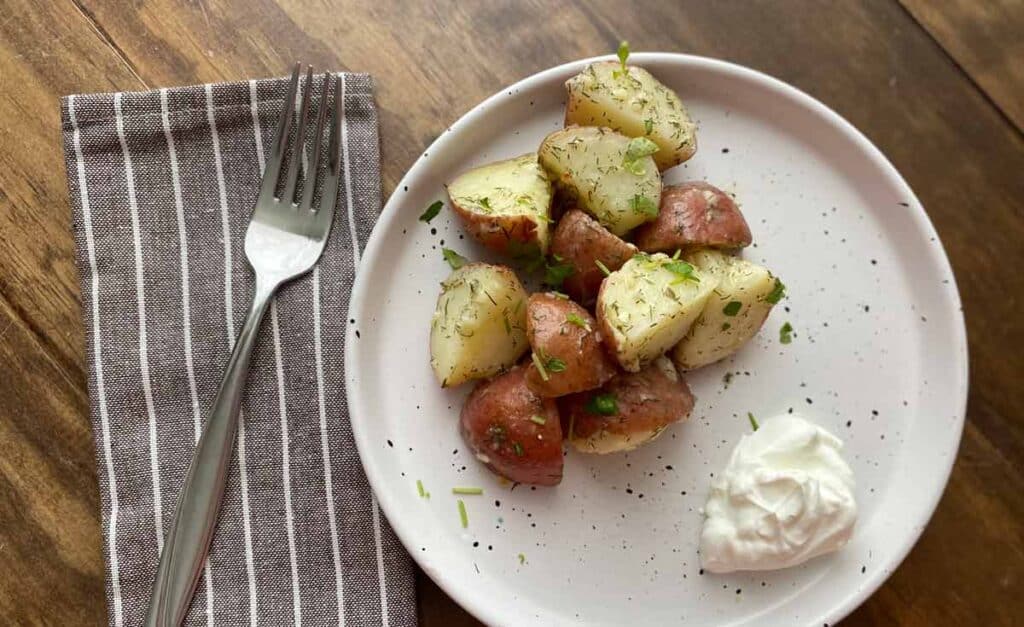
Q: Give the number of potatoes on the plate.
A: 11